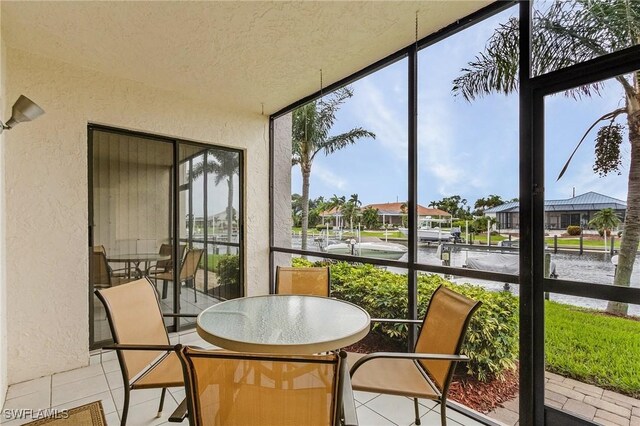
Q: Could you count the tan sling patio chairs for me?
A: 4